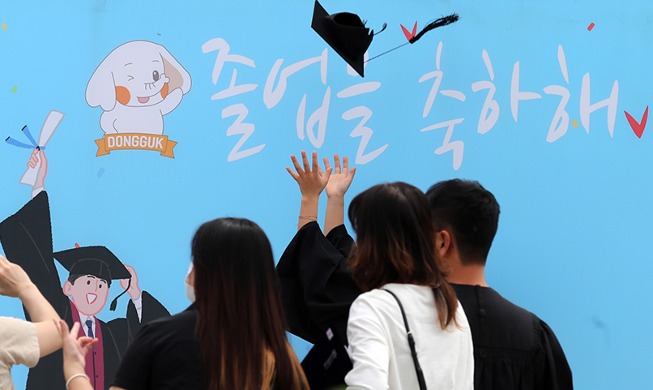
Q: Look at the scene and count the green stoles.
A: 0